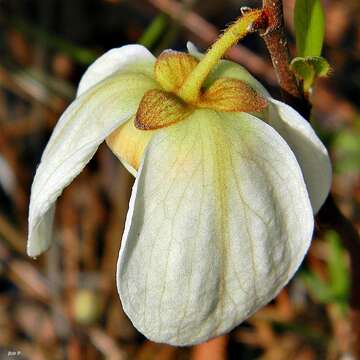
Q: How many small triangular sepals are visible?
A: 3